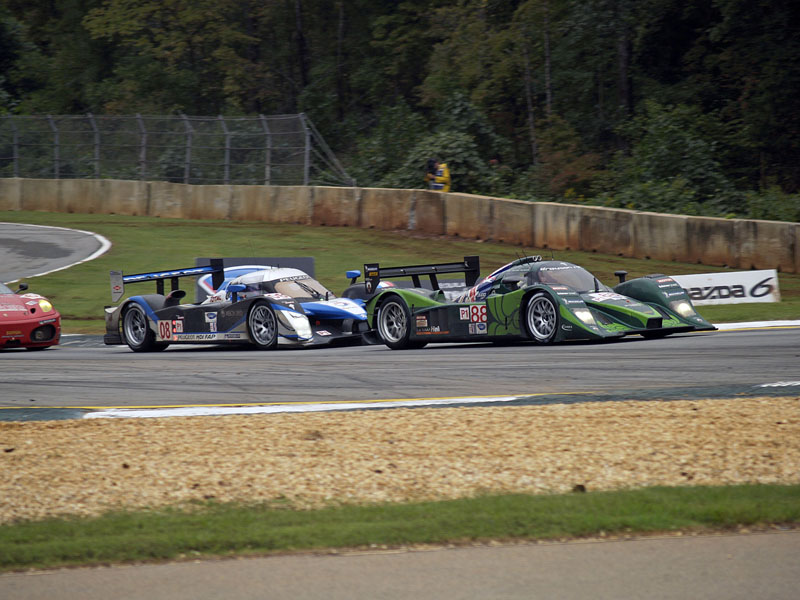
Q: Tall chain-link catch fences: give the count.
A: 1